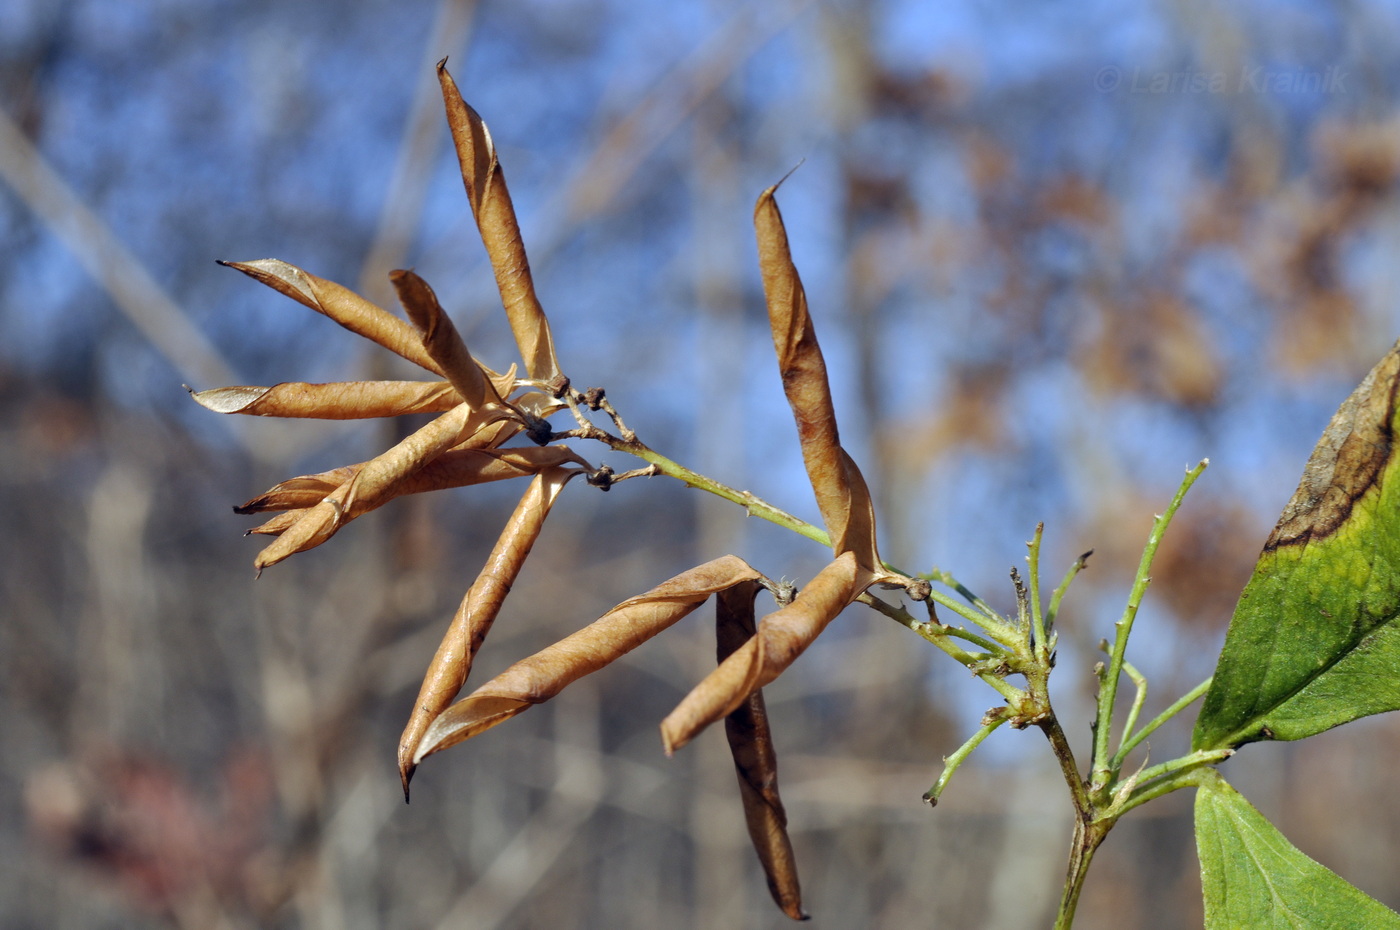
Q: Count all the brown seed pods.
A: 12